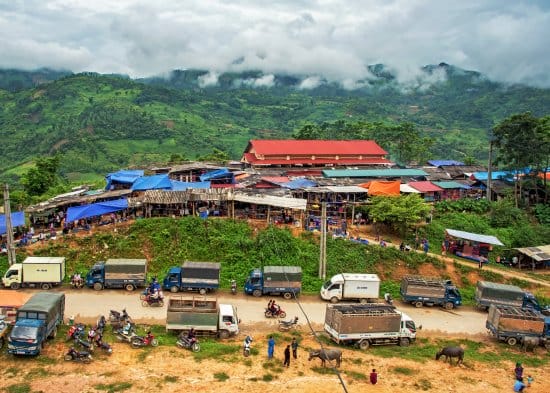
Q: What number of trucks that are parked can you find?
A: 11